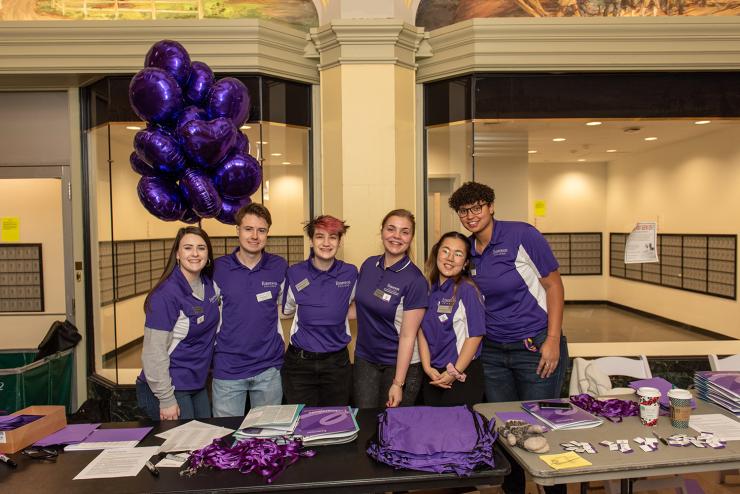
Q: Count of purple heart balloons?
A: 1